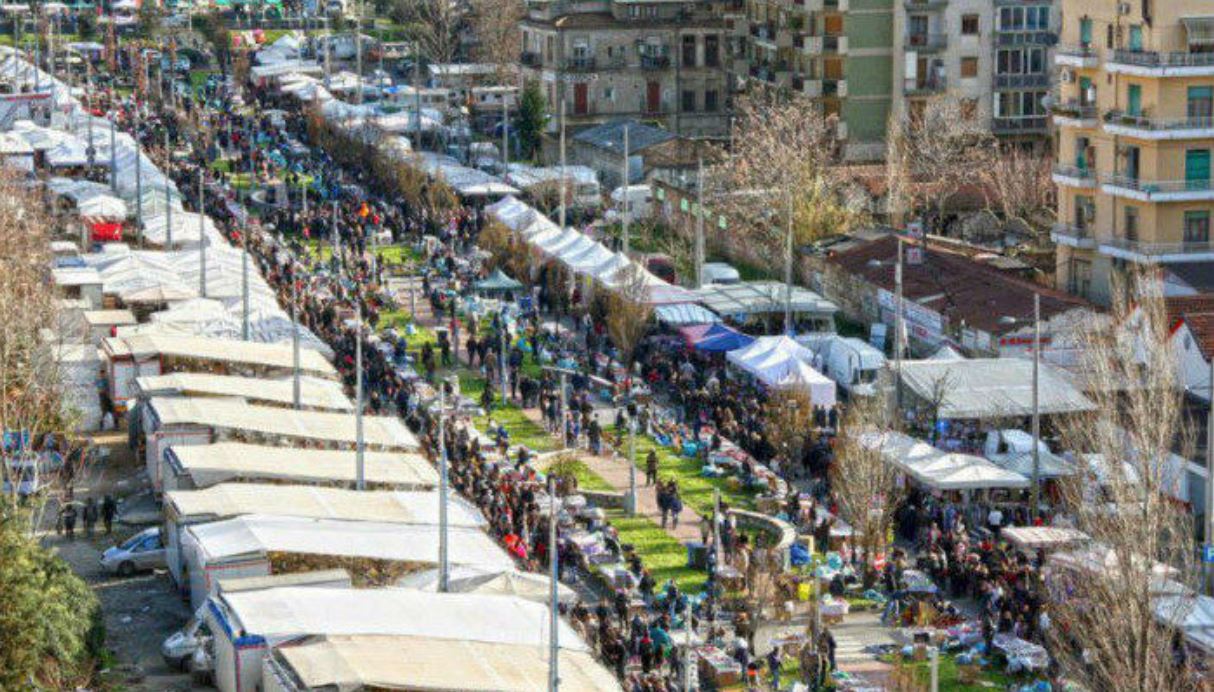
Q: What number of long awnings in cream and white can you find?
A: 8